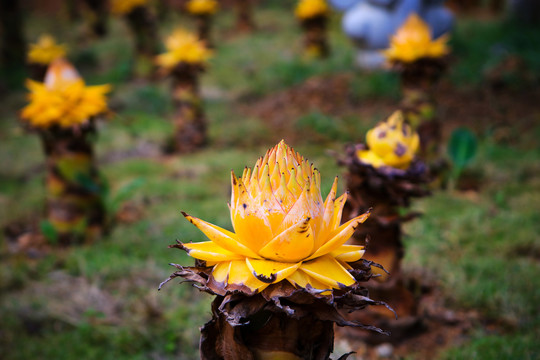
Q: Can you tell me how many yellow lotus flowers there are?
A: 9